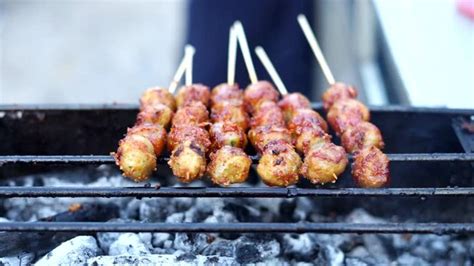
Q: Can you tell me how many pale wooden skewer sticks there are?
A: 6